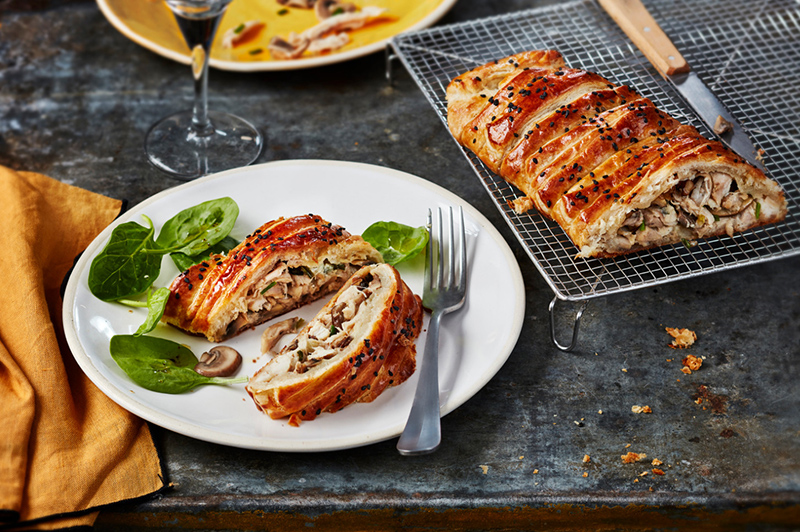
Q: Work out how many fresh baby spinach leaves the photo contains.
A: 6